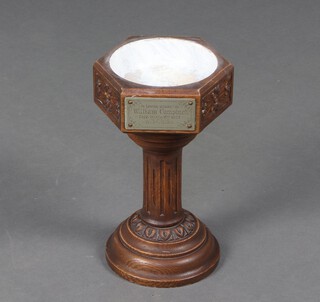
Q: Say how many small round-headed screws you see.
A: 4